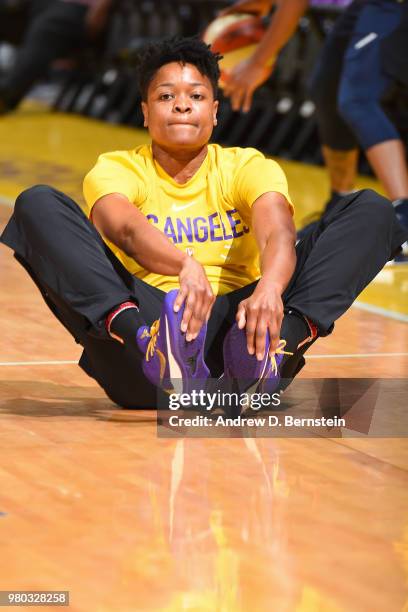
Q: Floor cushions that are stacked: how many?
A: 0